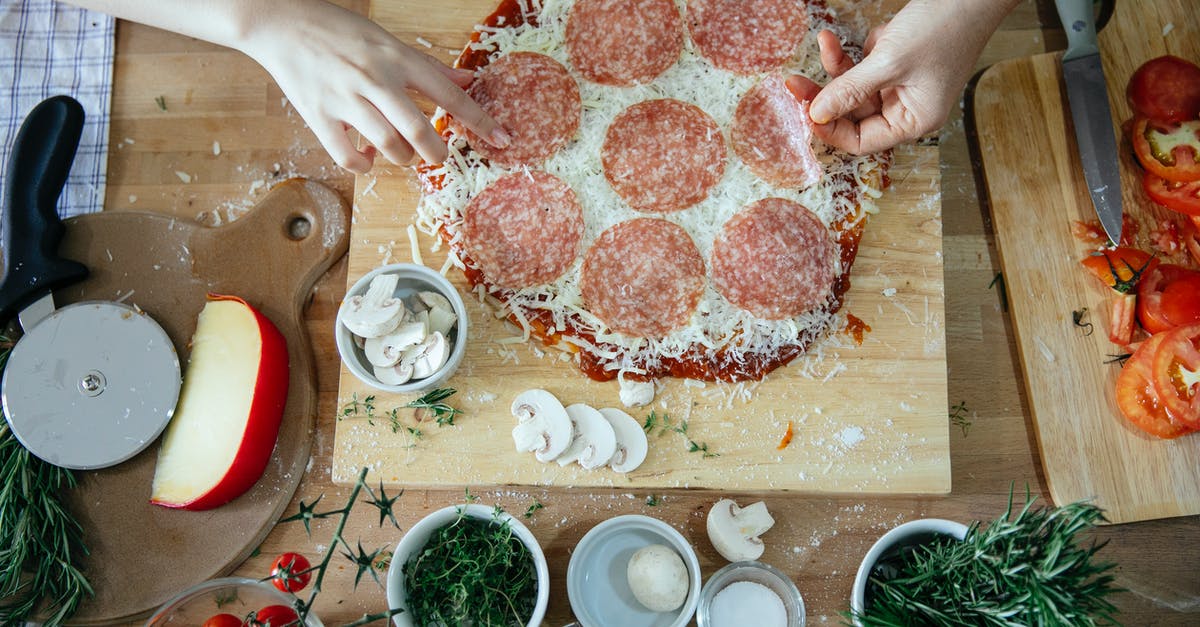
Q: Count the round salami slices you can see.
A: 8